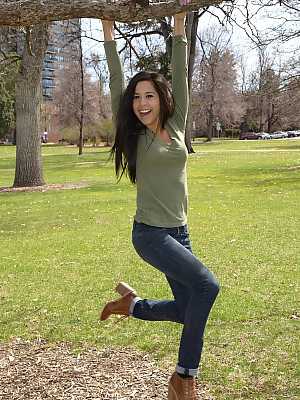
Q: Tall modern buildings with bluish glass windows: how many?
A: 1